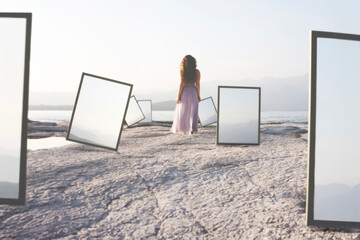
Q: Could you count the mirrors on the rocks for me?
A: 7